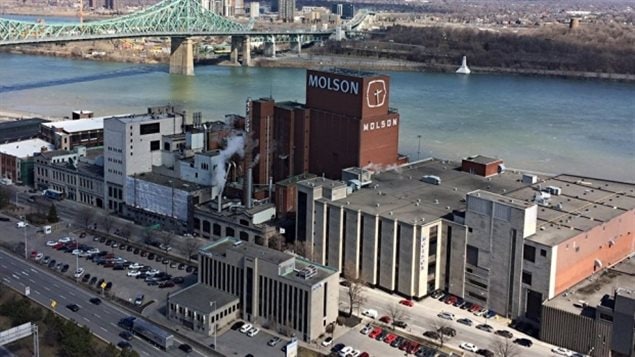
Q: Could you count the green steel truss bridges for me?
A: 1